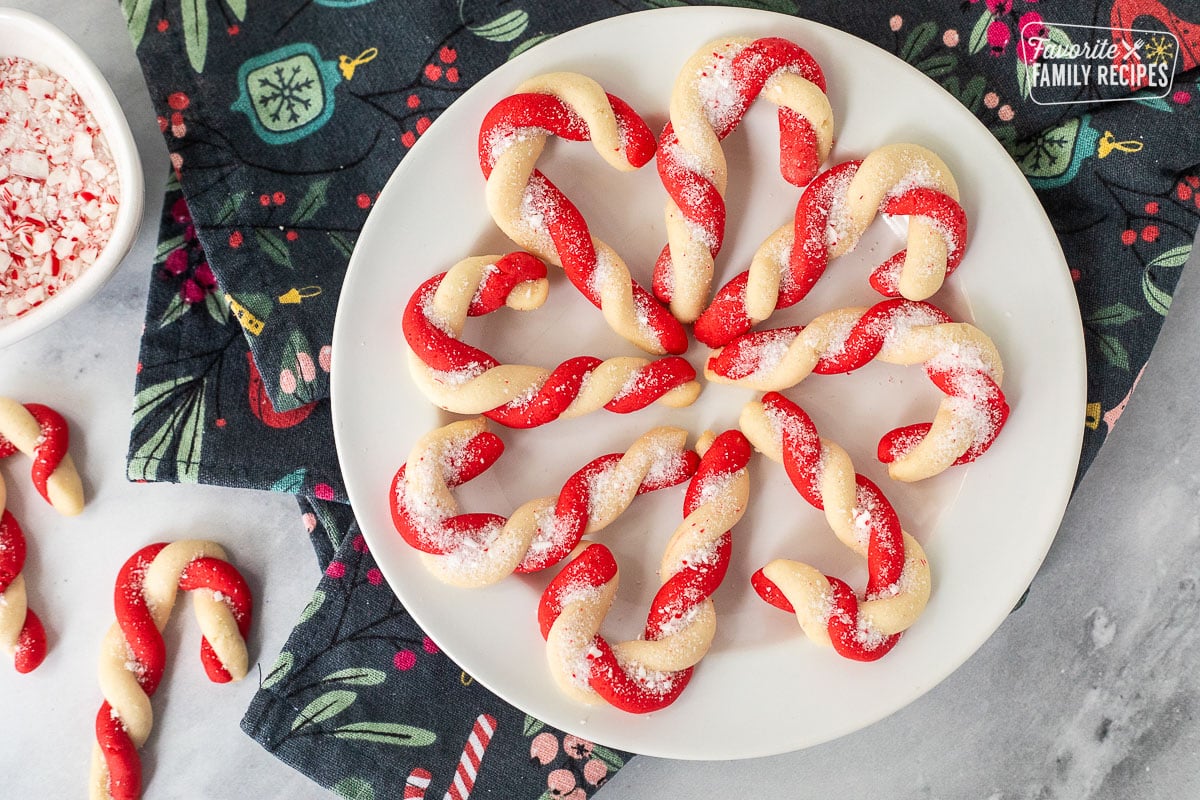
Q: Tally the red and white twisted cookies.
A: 10